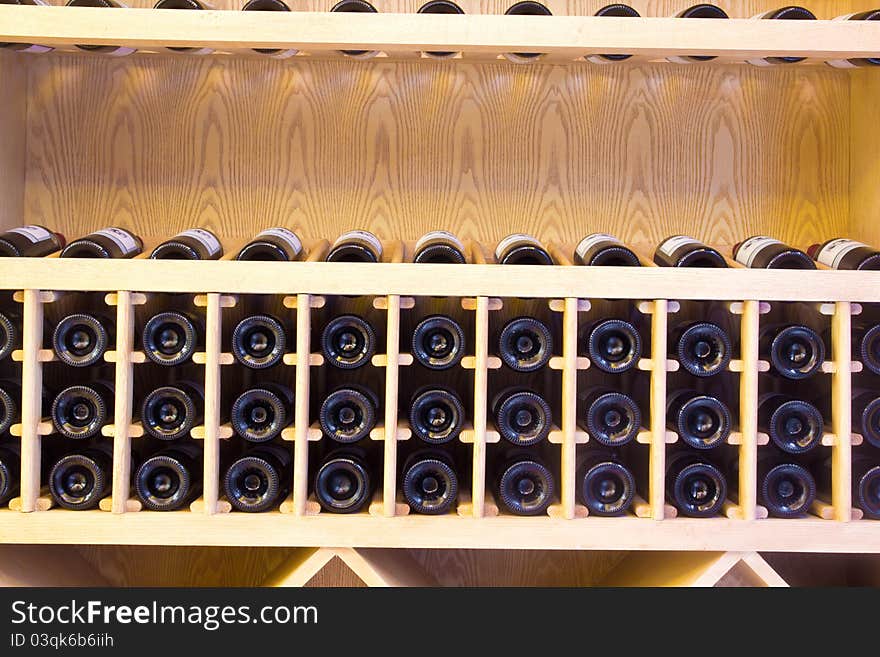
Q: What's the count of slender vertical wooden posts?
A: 10